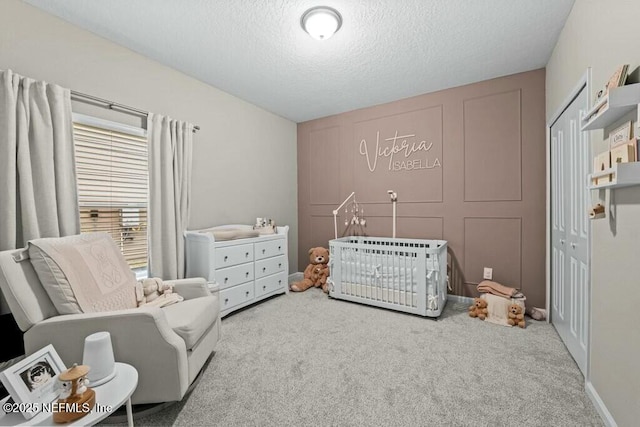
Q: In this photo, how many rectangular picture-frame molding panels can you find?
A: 6